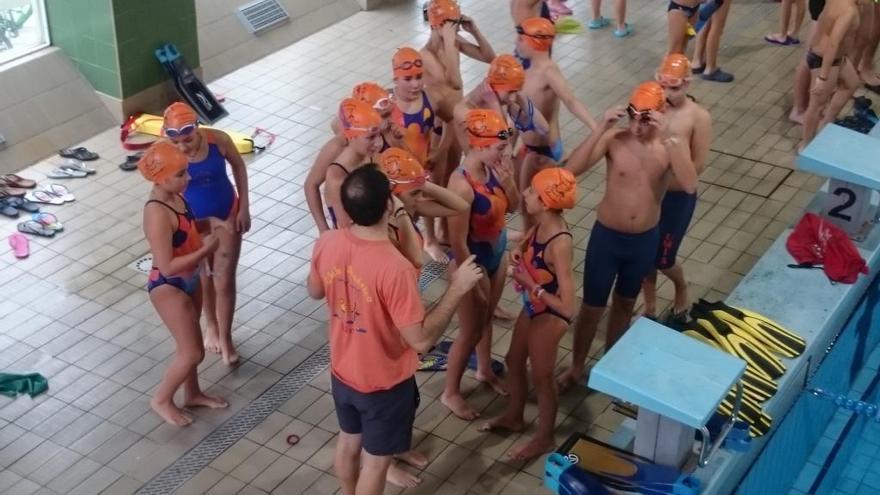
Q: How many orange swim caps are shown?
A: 13